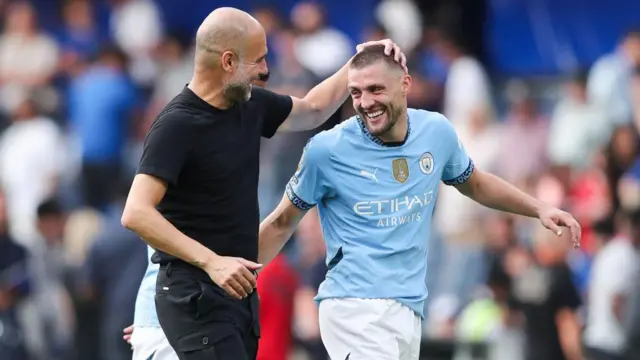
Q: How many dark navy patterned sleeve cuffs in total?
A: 2